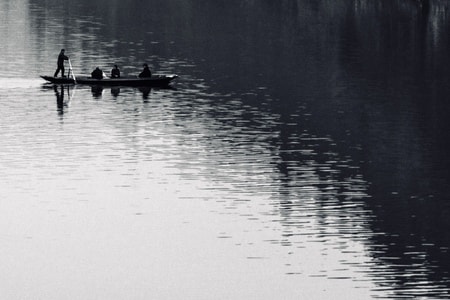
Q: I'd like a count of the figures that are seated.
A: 3